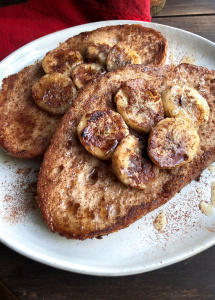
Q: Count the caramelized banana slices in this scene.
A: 10